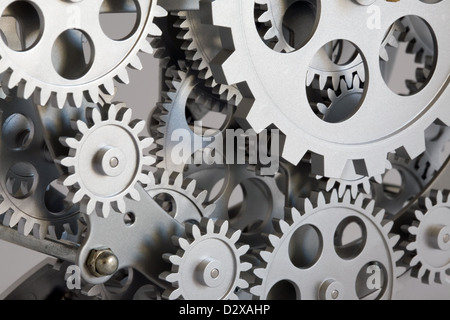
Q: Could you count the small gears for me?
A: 3